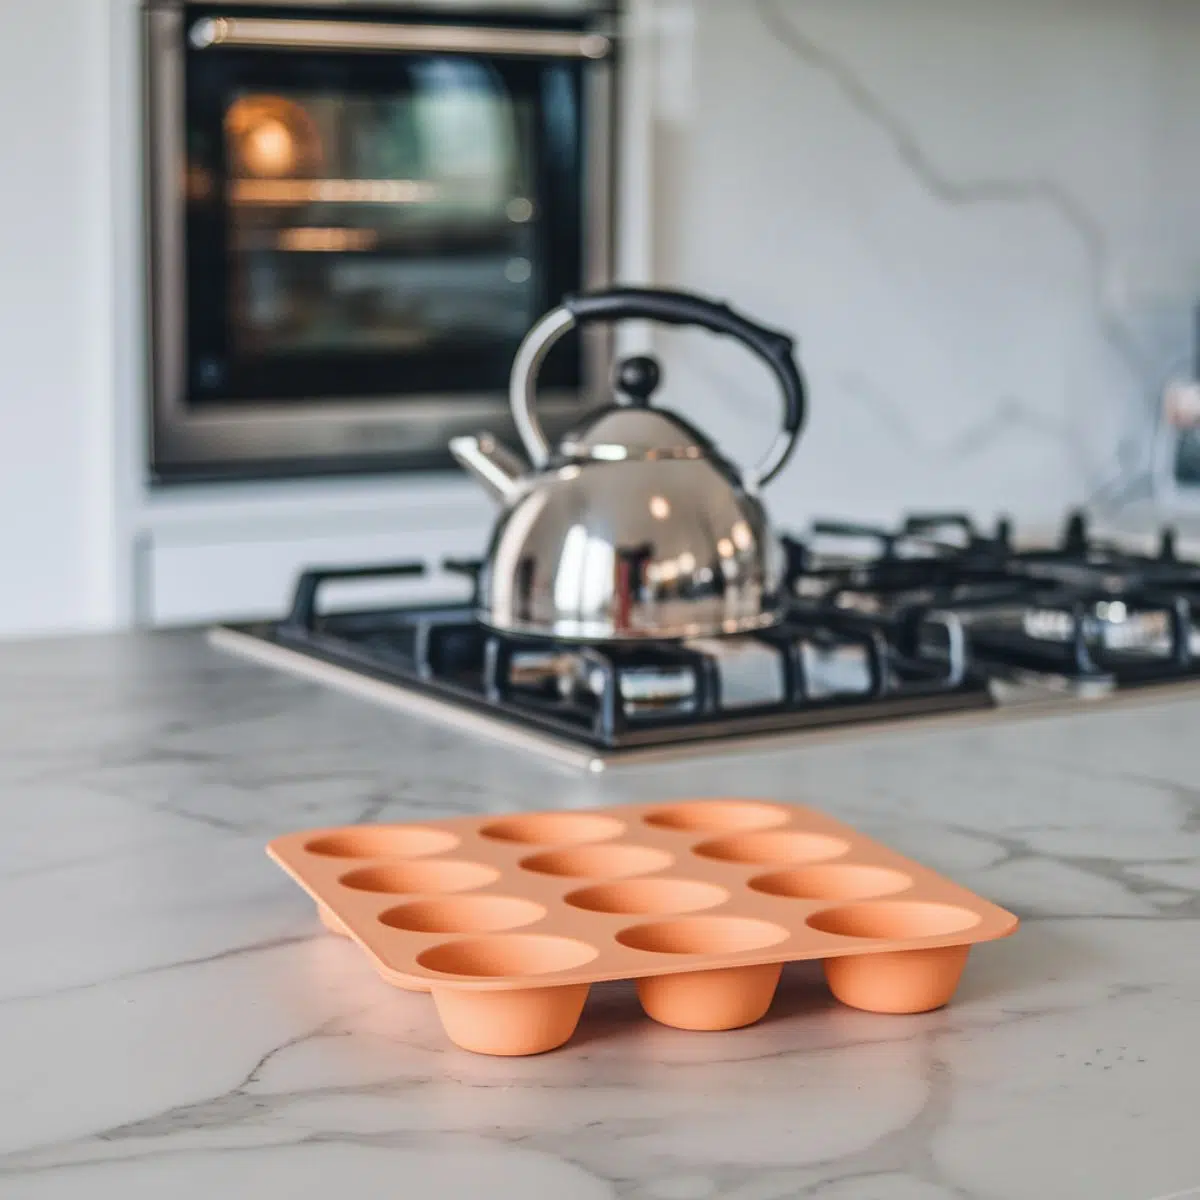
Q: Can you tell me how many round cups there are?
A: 12